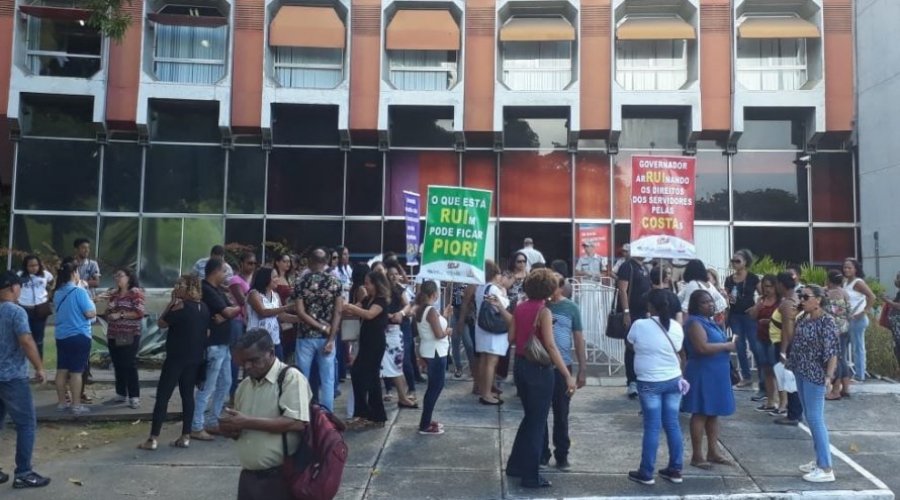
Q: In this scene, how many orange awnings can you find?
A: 5